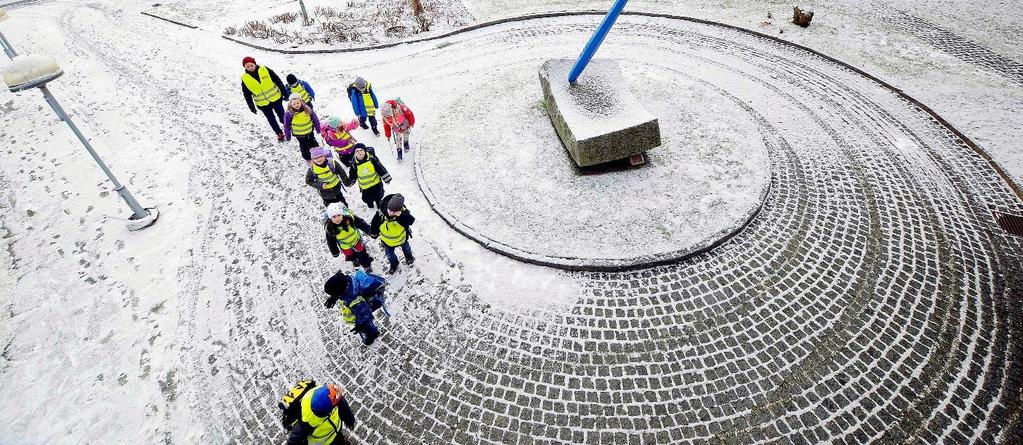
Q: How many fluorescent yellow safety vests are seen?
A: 11